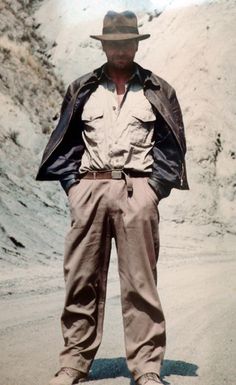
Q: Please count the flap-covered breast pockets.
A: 2